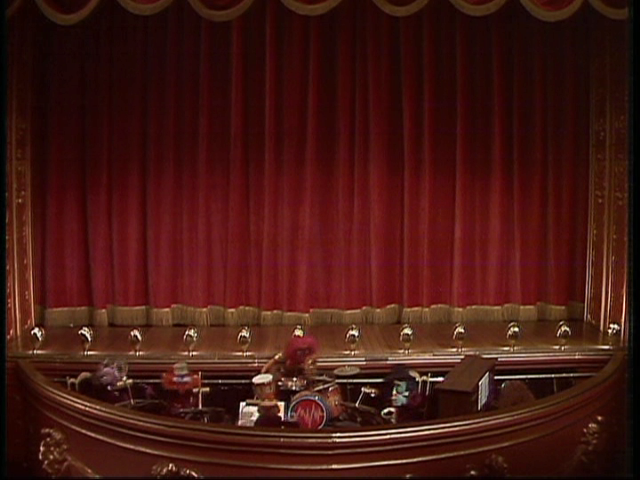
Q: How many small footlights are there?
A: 12